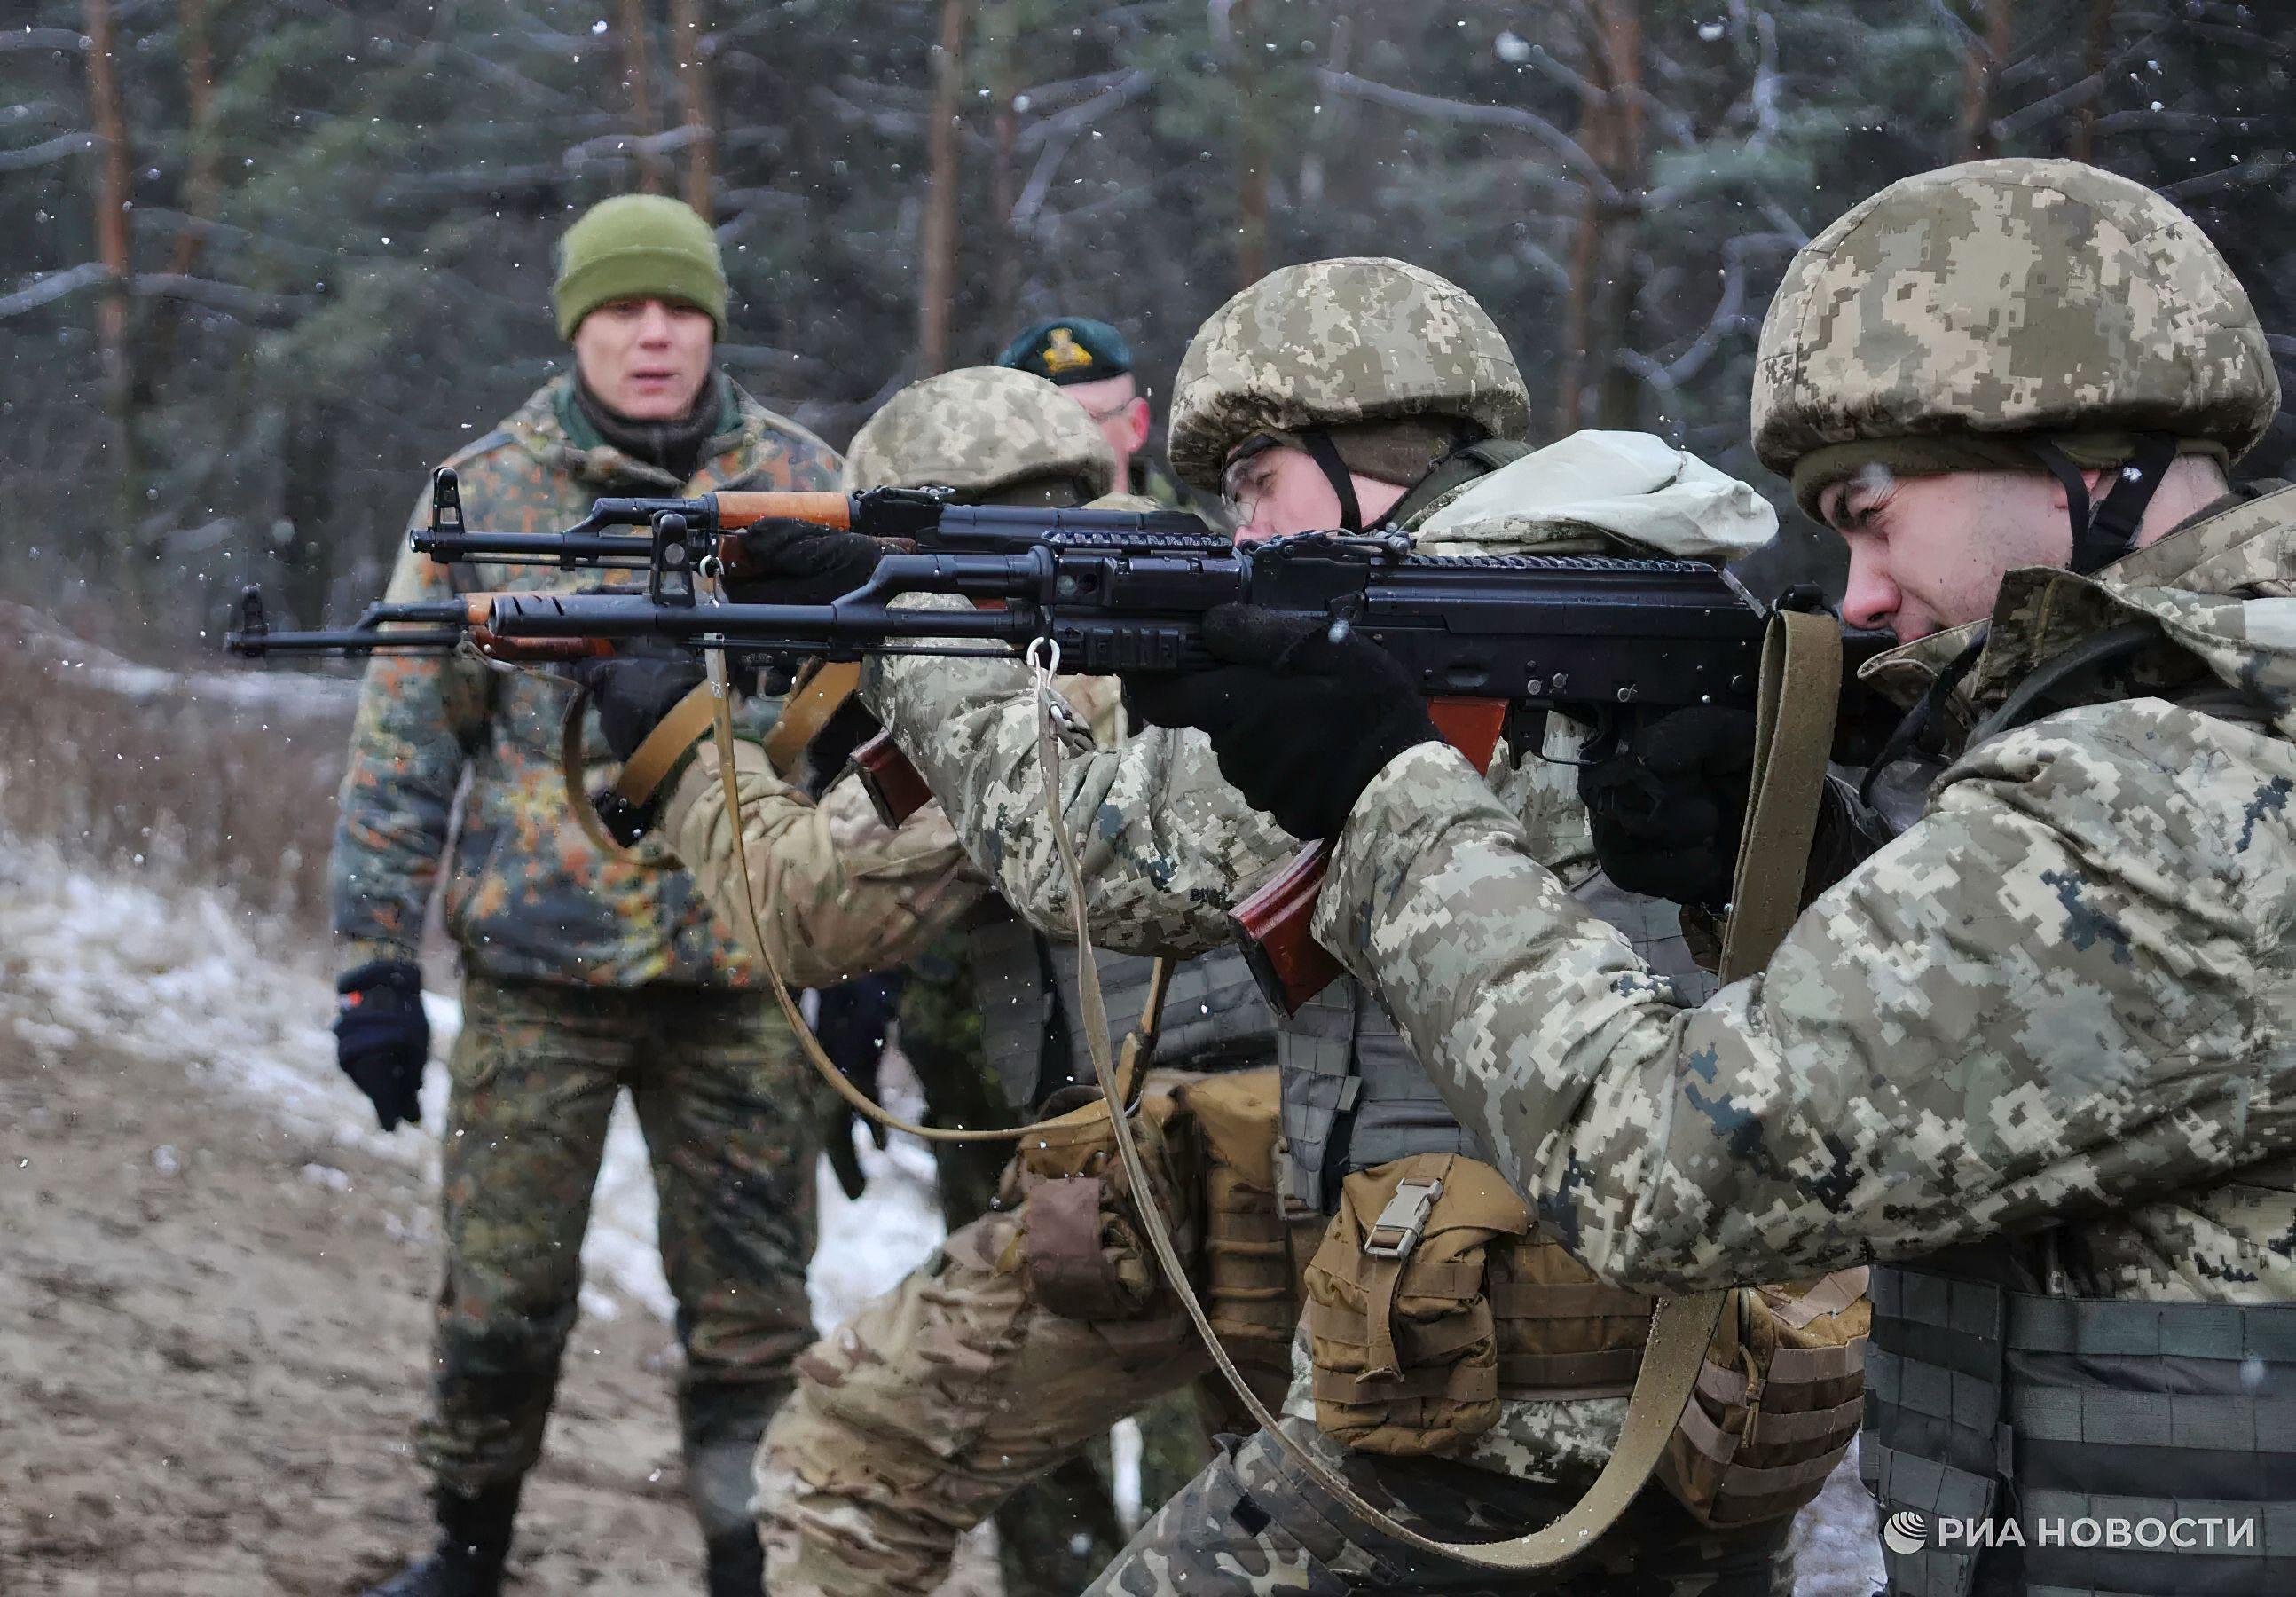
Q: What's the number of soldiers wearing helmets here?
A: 3